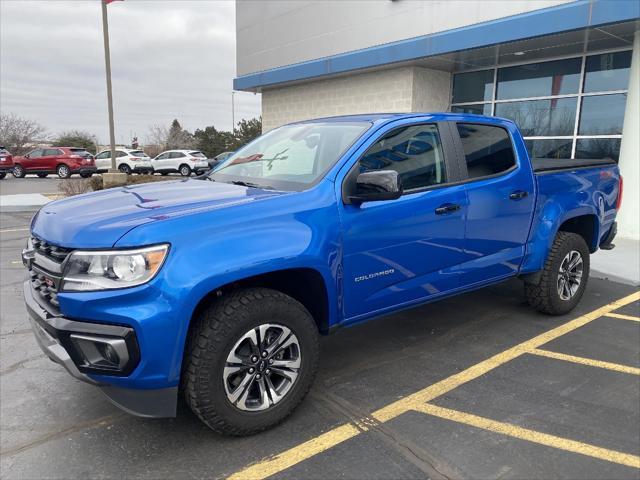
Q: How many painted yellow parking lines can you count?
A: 4